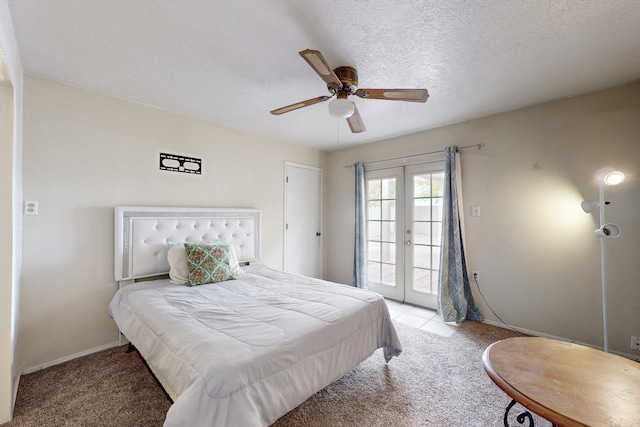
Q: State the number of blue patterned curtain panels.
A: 2